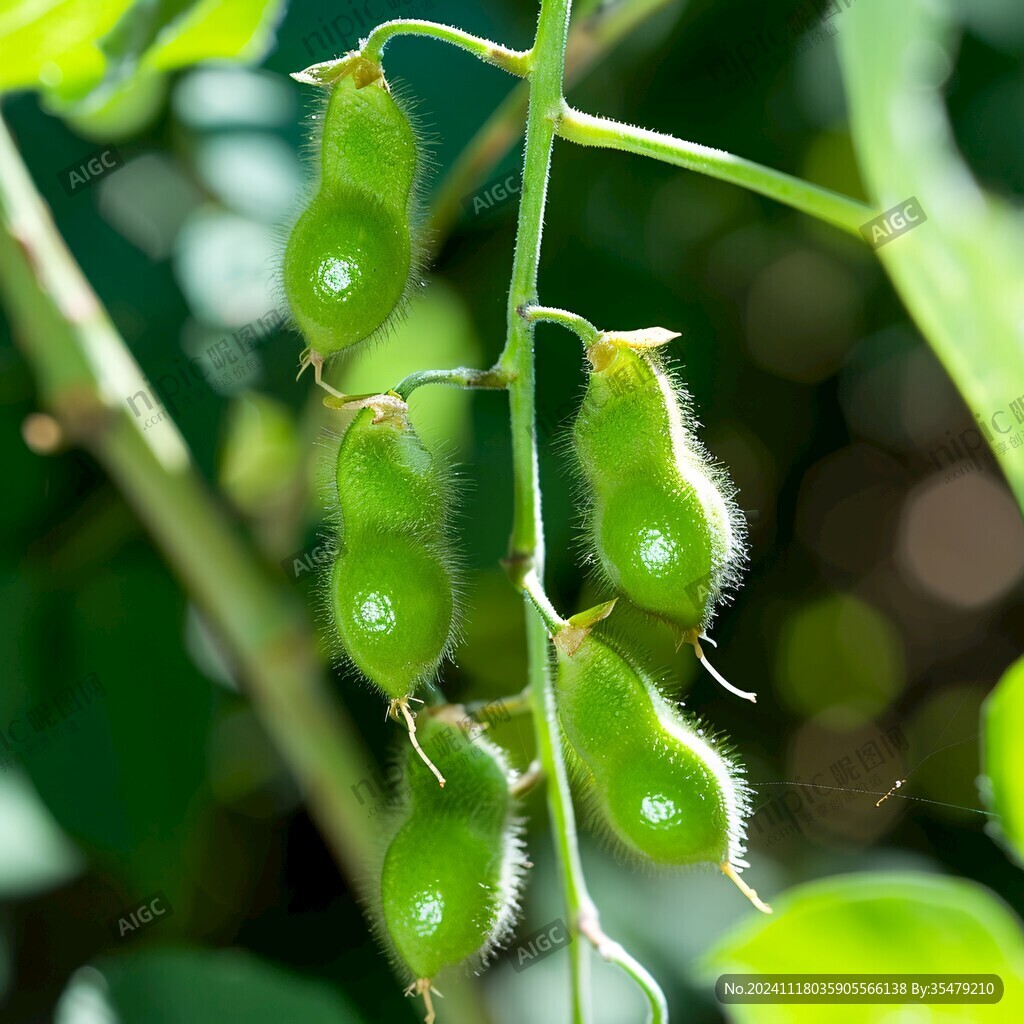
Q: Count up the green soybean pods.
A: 5